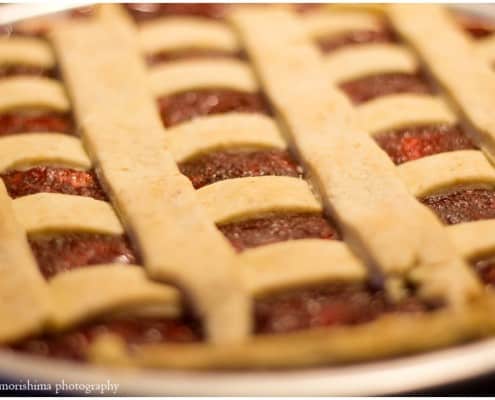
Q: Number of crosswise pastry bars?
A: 15